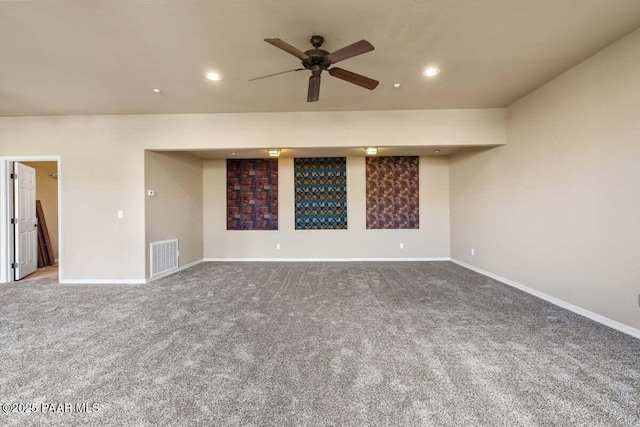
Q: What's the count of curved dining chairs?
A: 0